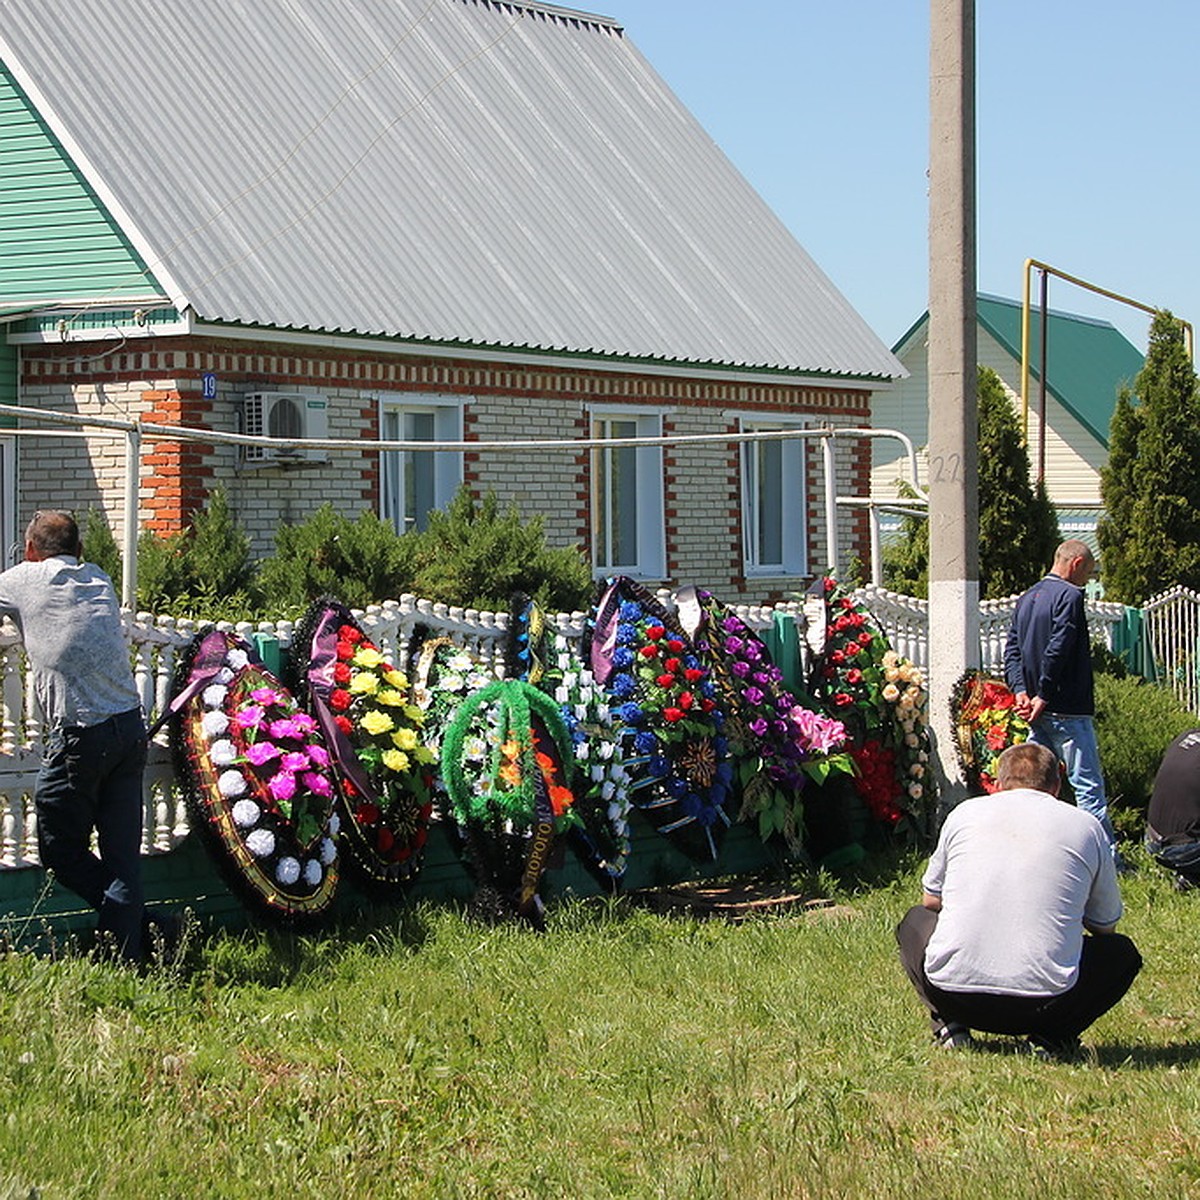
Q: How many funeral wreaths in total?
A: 9